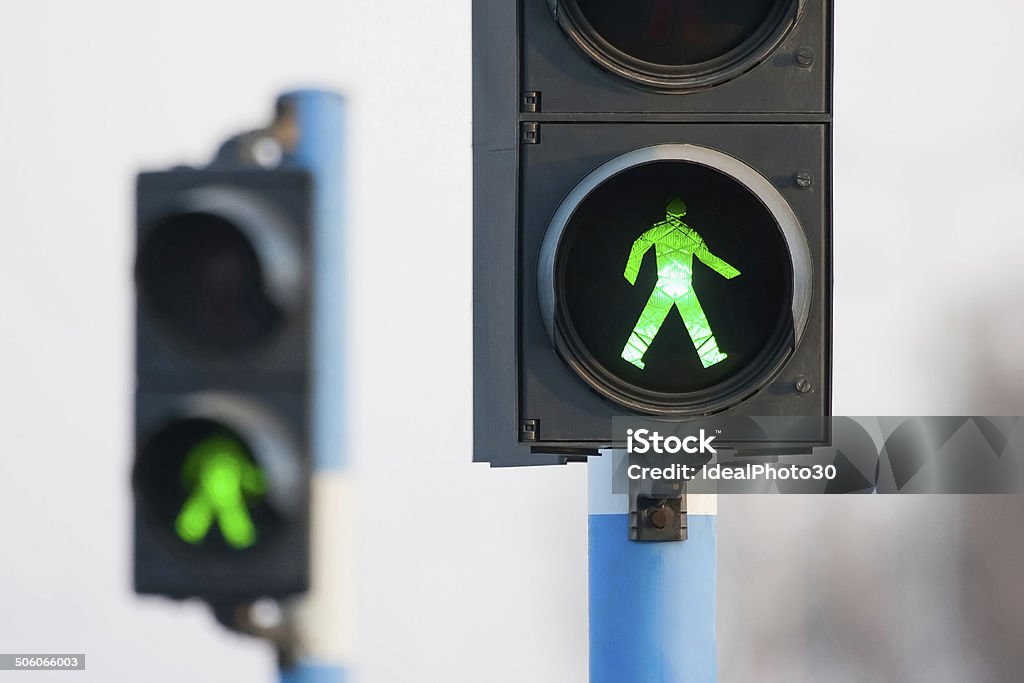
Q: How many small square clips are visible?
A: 3